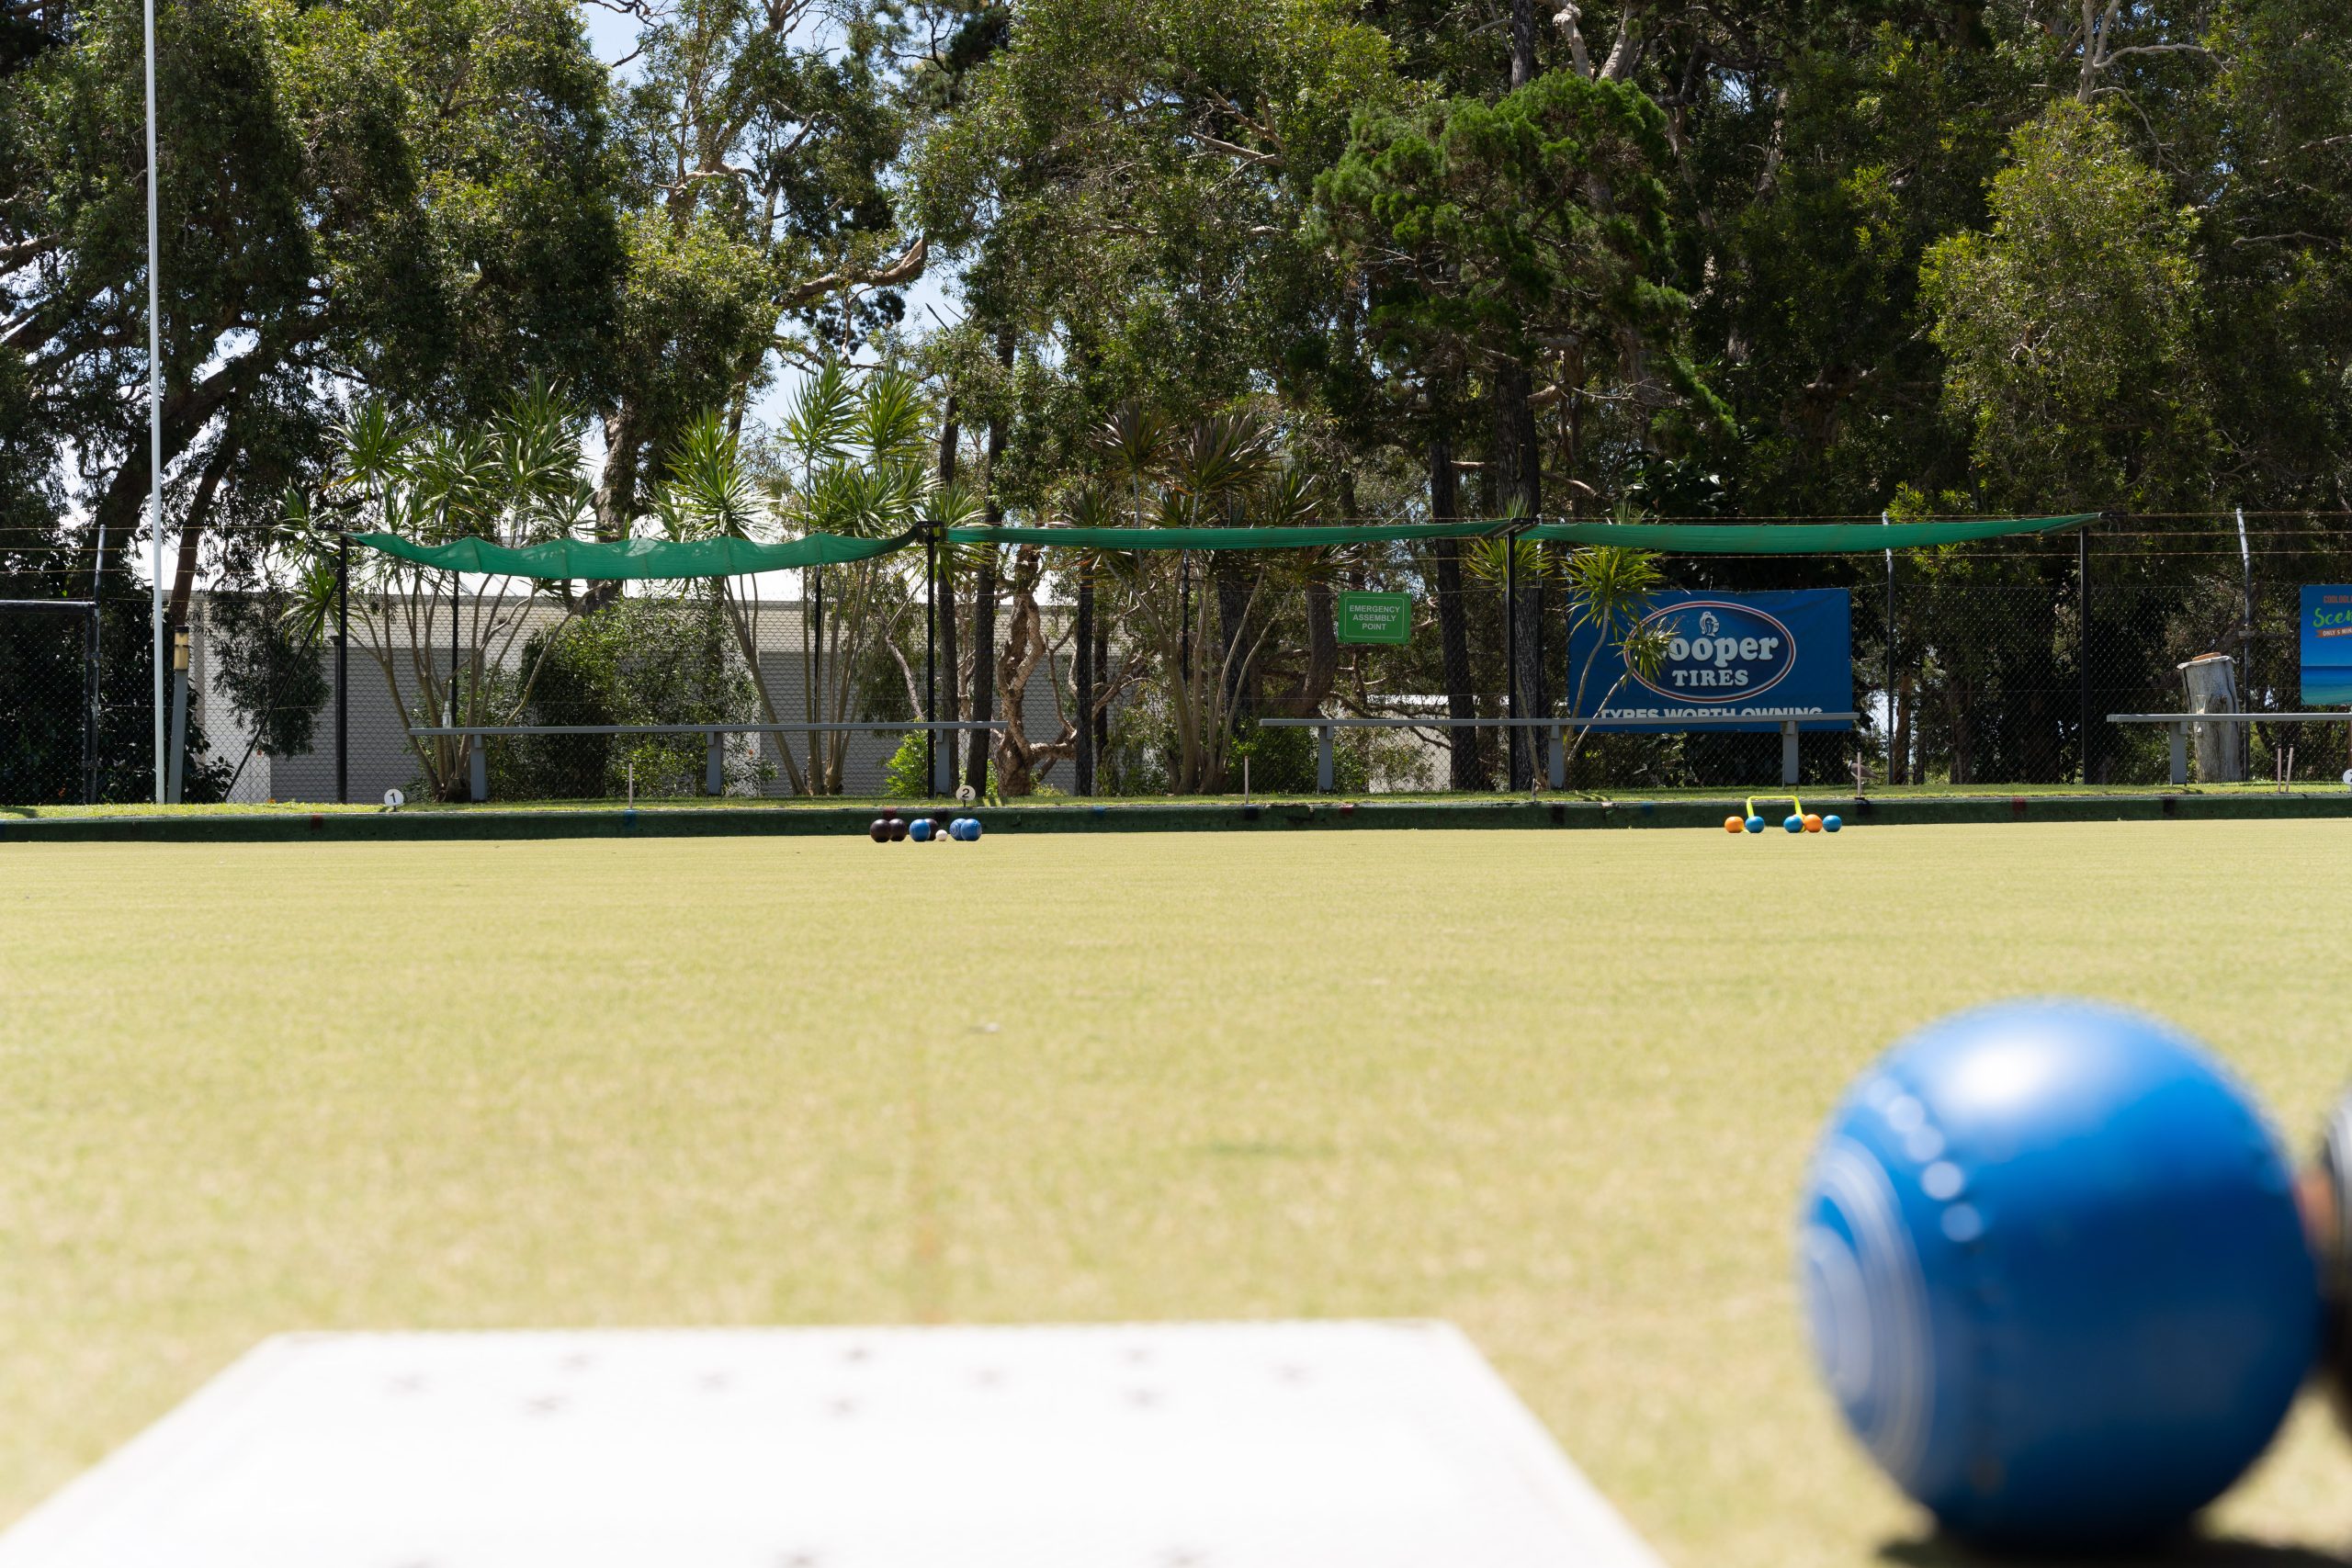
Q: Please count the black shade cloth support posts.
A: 4